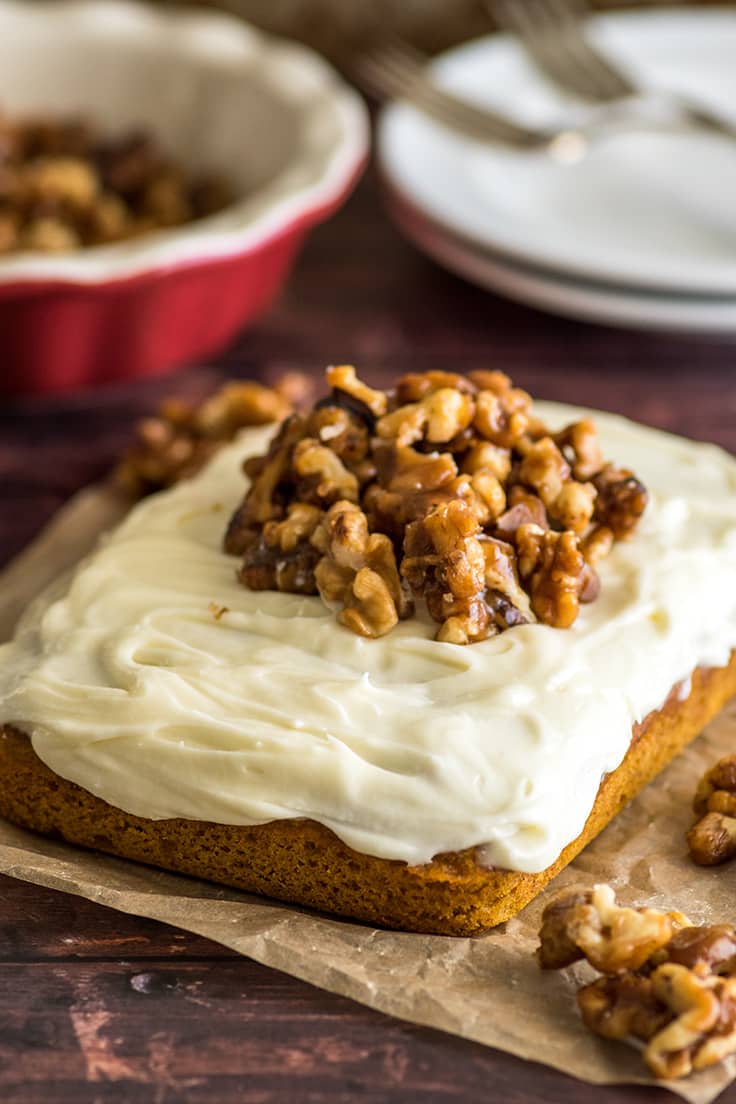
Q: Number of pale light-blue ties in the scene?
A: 0